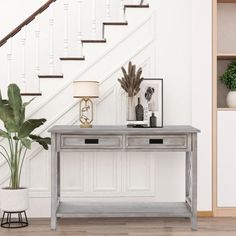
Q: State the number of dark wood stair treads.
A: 6